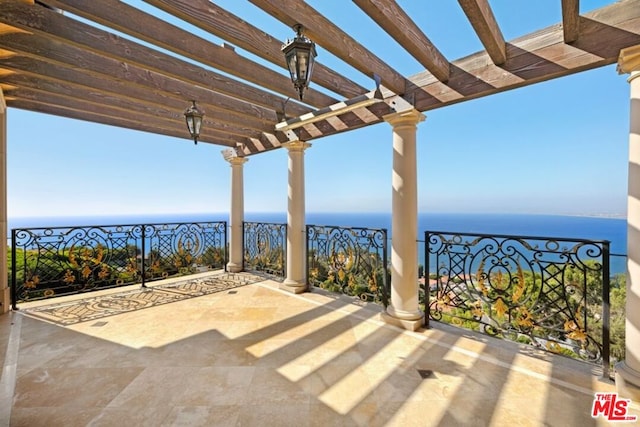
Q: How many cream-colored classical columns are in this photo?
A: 4